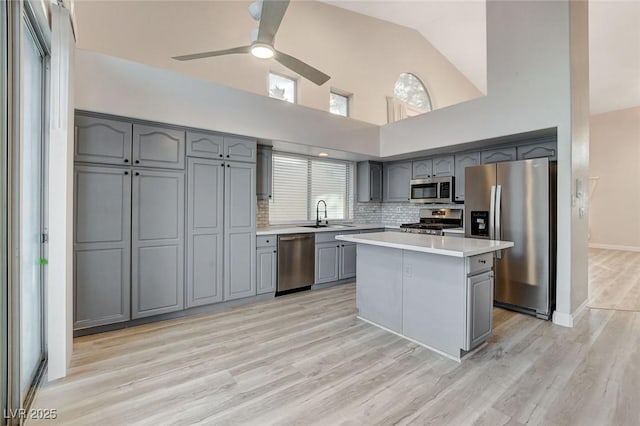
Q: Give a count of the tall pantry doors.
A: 4